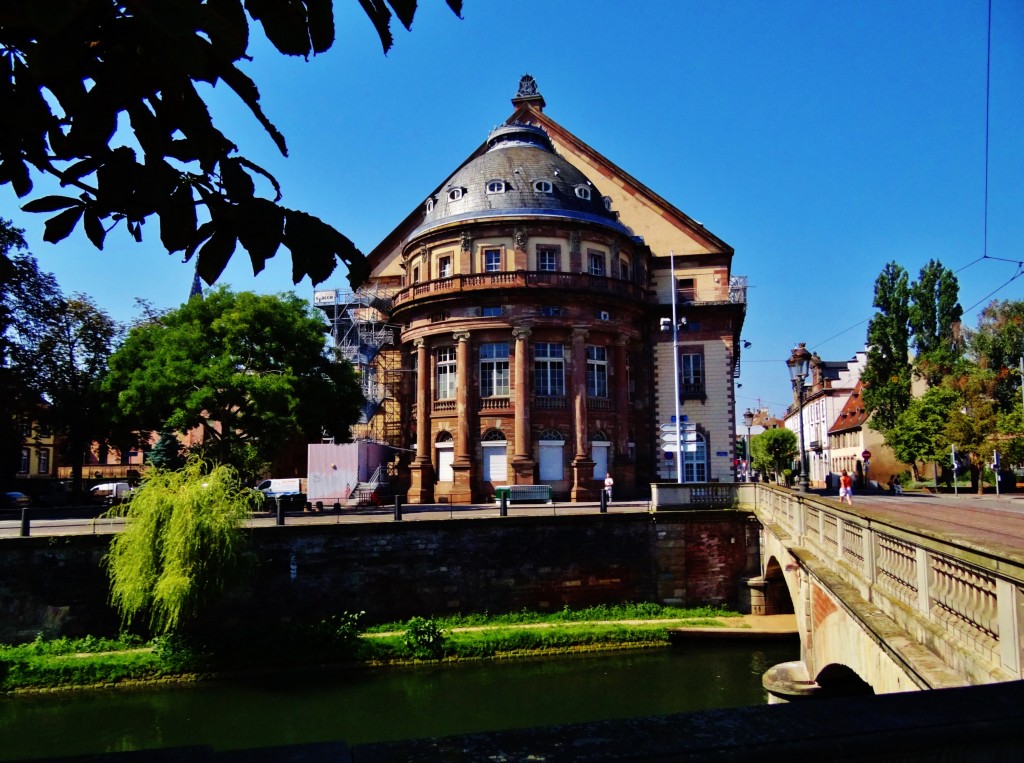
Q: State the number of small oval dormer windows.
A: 6